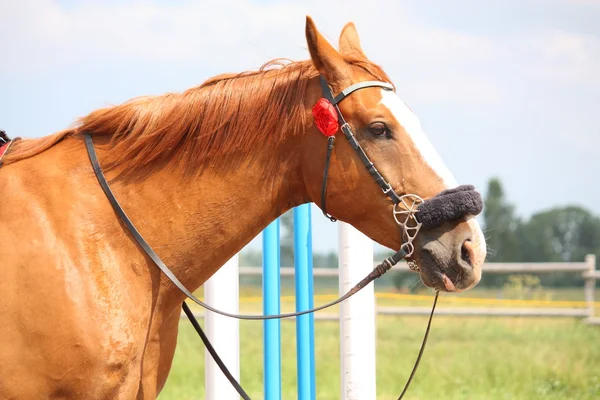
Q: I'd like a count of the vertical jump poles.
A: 4